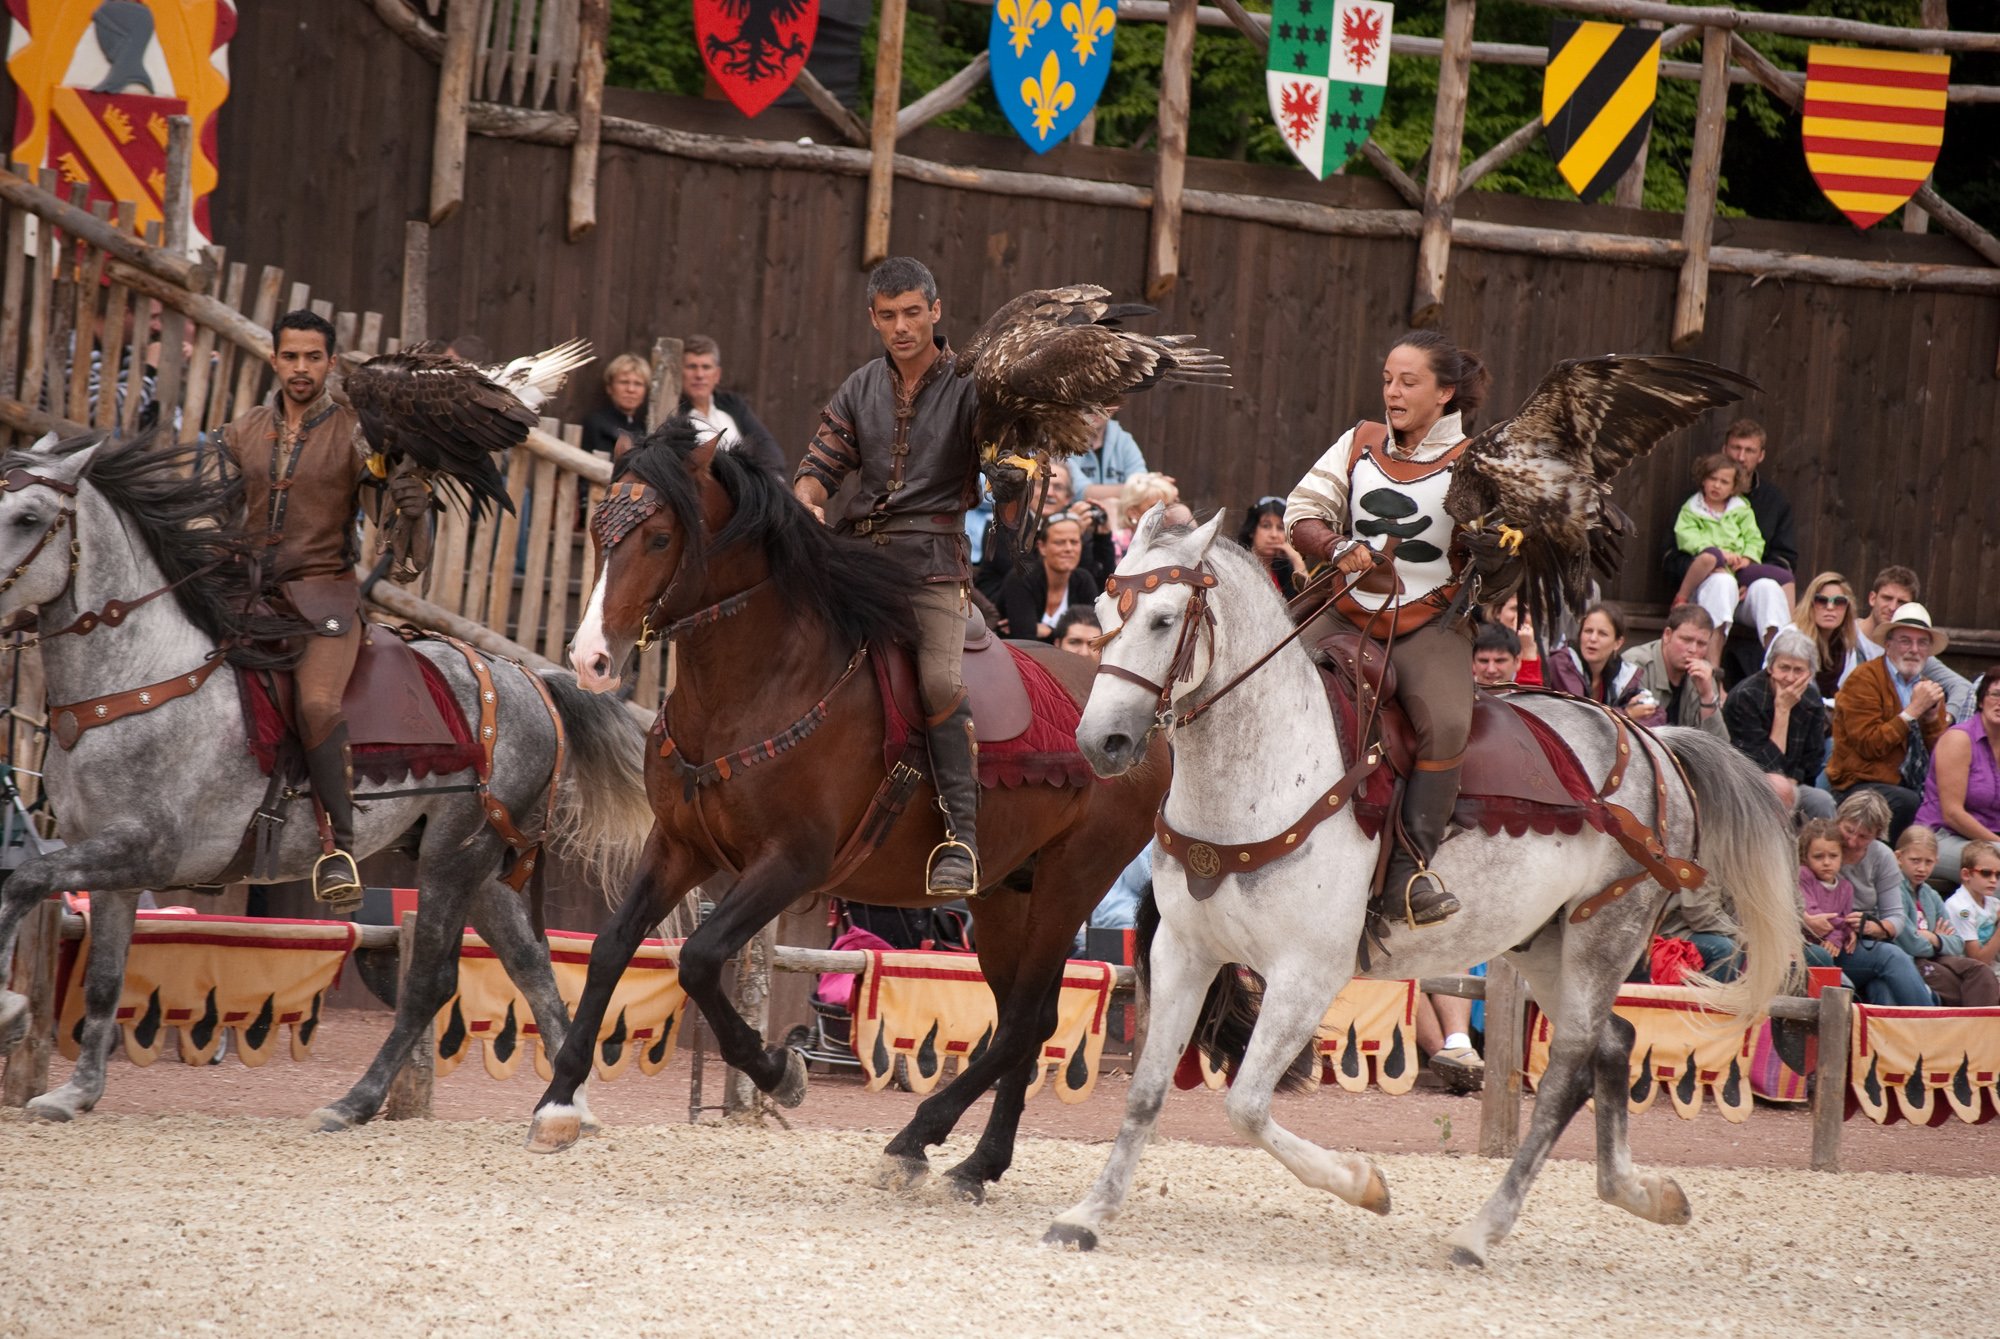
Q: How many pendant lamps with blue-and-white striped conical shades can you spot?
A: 0